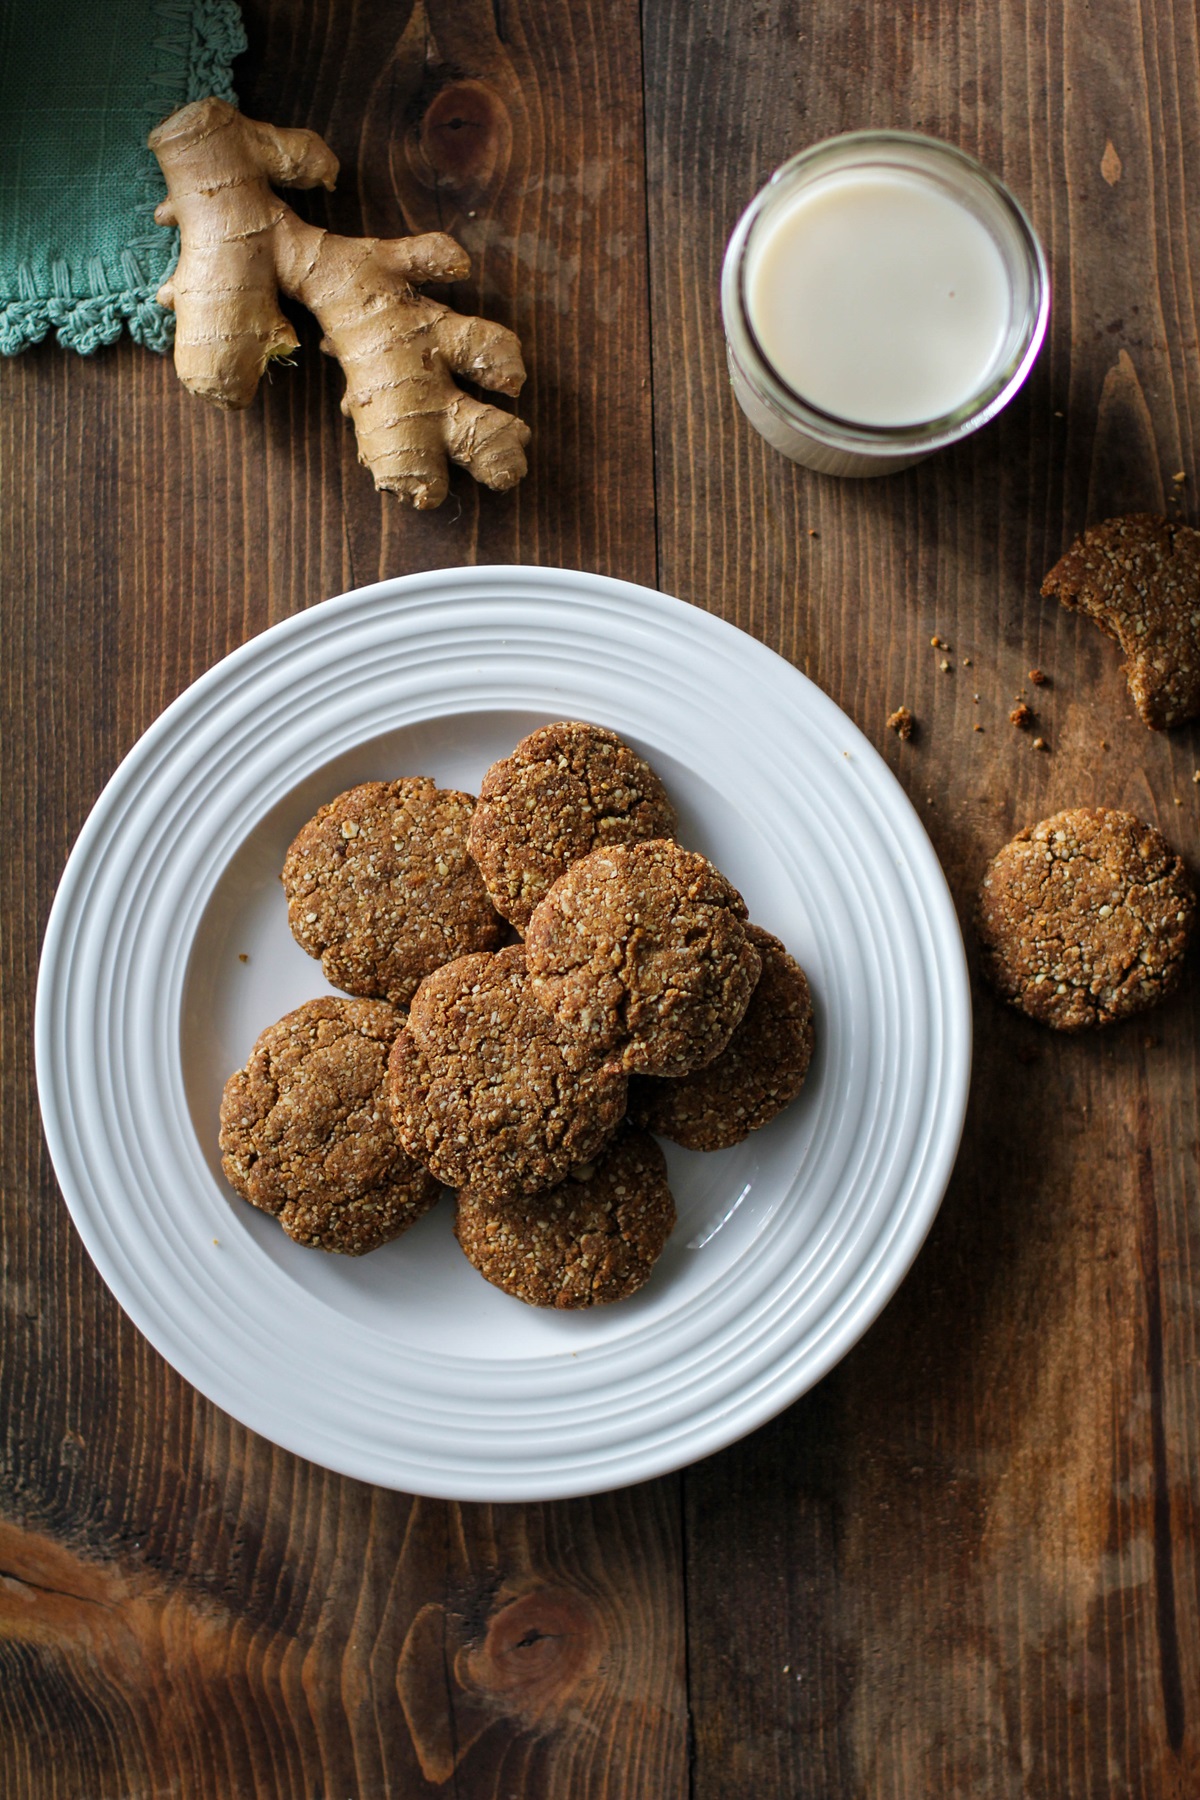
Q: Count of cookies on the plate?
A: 7